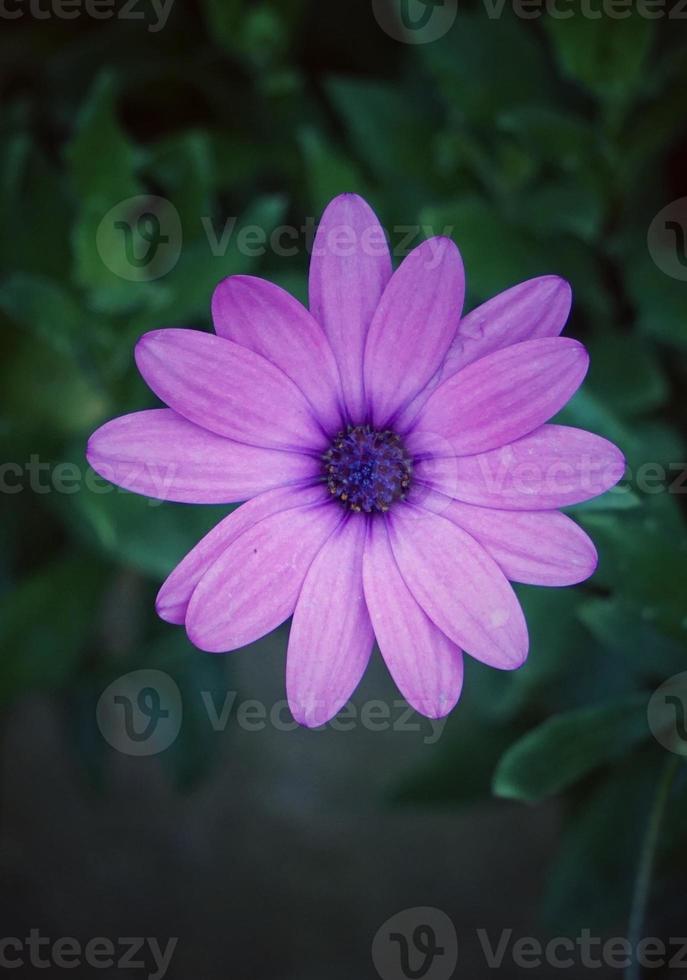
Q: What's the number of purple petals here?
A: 14